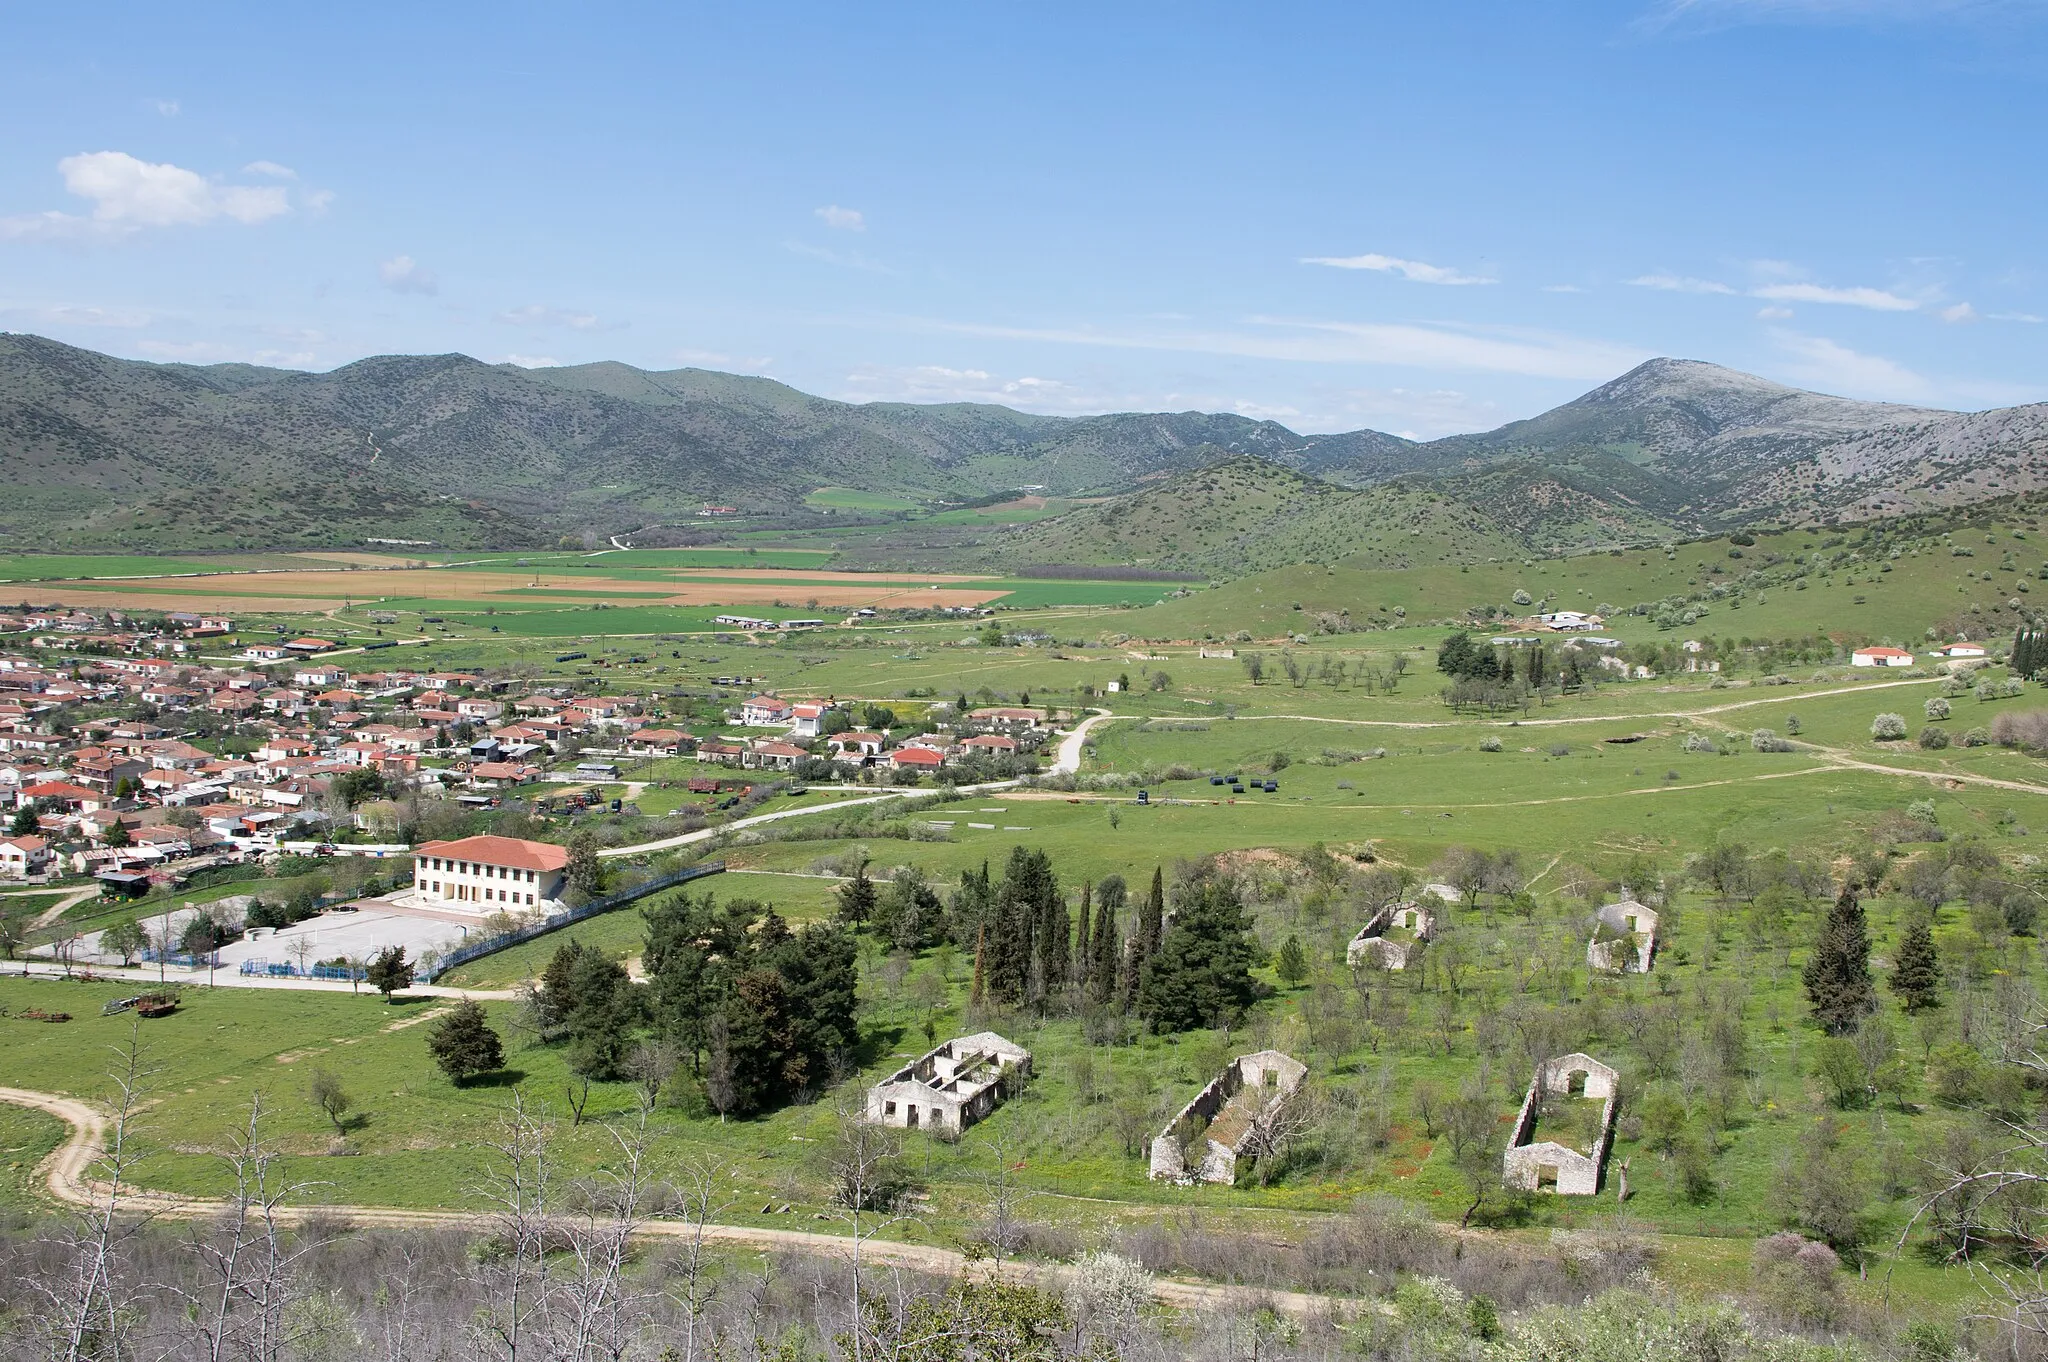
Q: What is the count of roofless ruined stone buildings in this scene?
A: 5